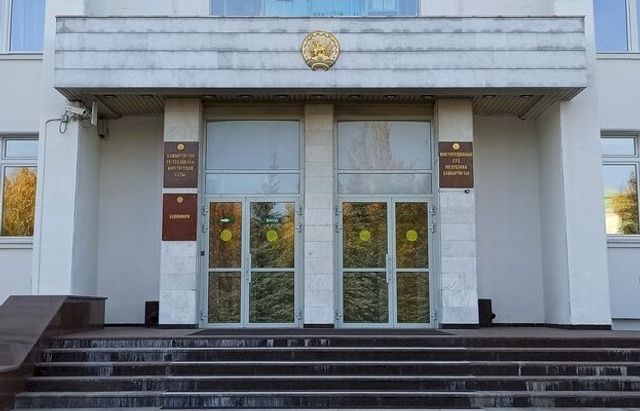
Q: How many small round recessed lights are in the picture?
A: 11